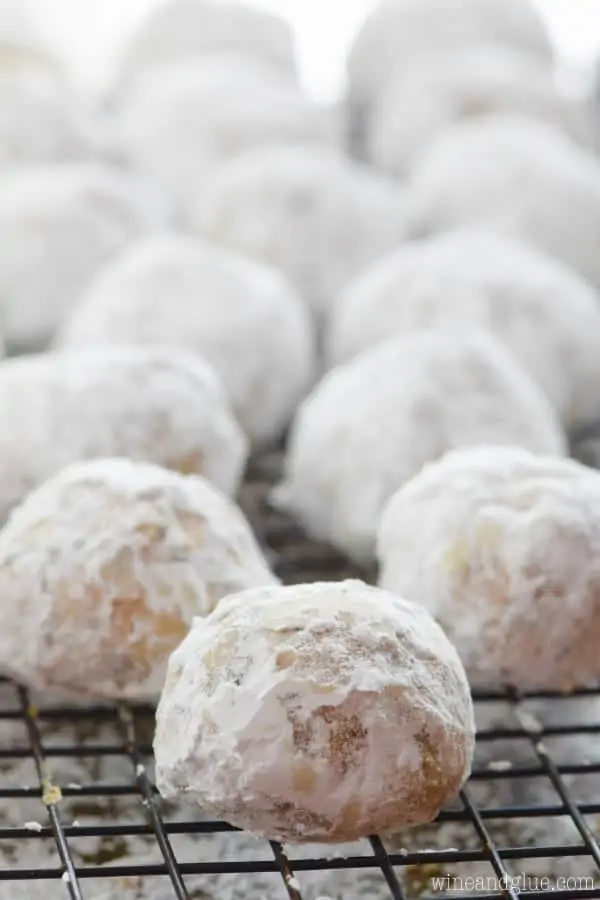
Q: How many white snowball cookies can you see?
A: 15